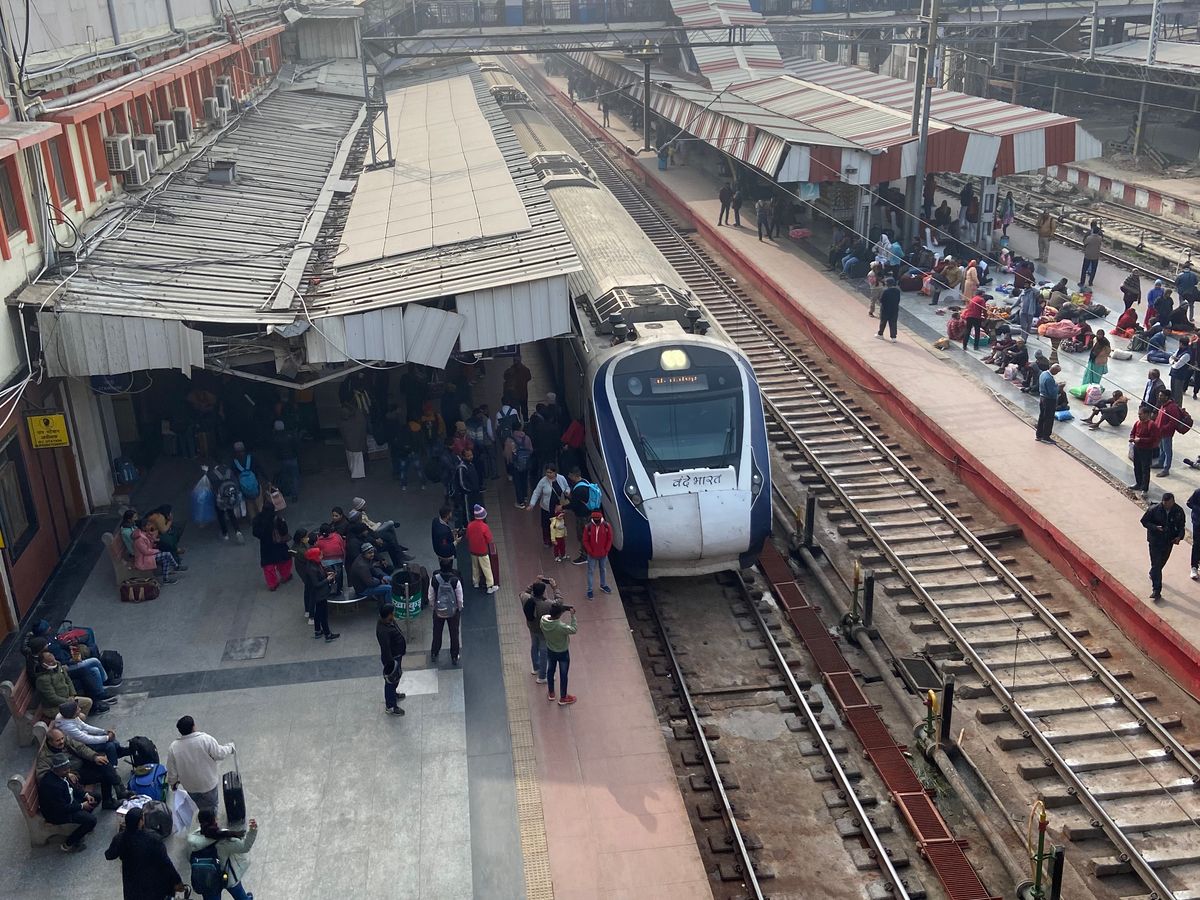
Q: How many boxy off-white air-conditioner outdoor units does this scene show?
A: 11